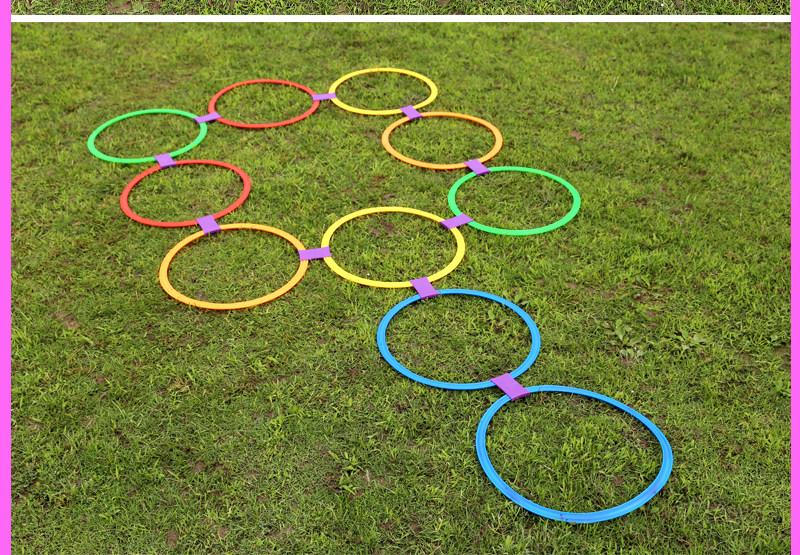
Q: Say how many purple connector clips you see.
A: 10